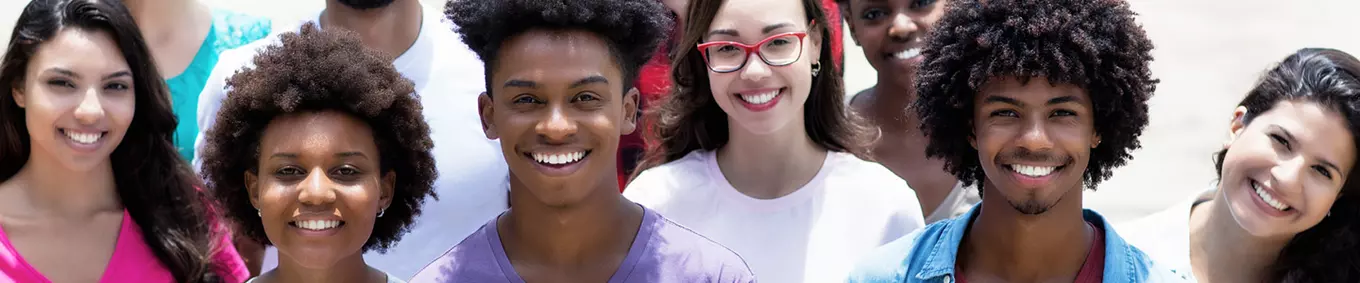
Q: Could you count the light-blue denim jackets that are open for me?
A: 1